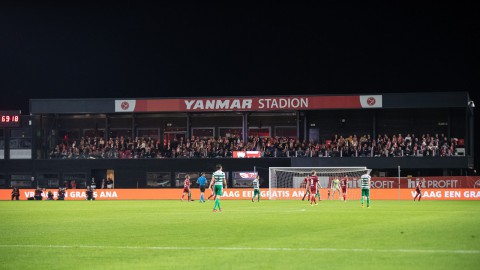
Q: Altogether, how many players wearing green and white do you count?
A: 3